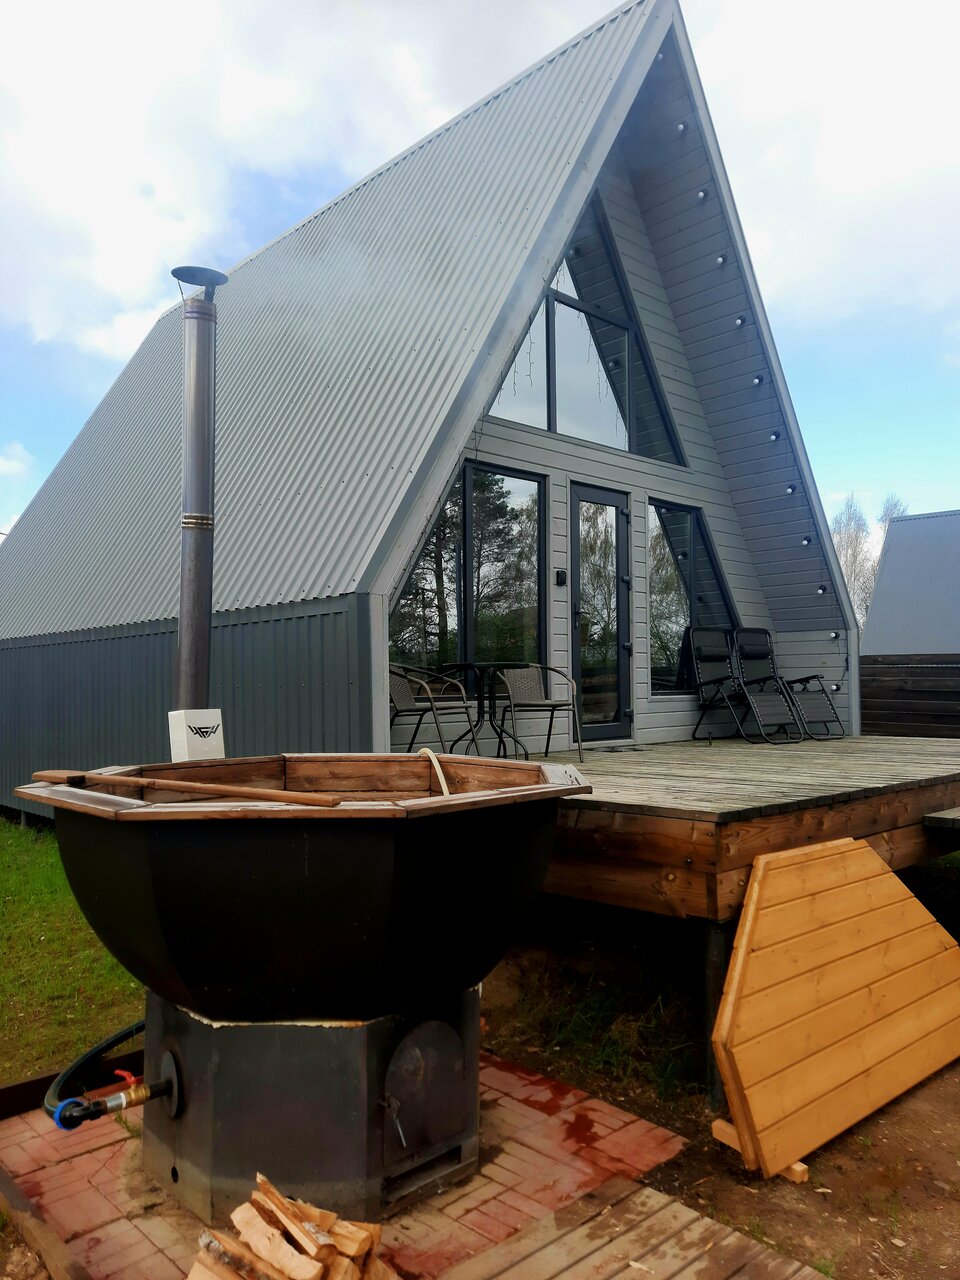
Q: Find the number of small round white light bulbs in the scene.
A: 12